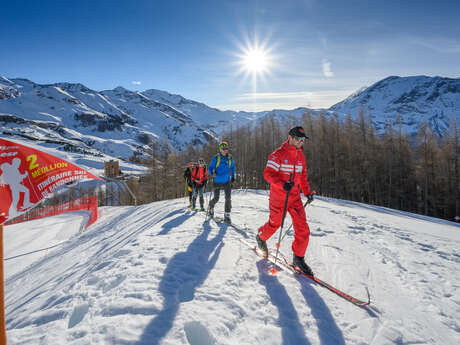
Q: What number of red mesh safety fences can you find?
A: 1